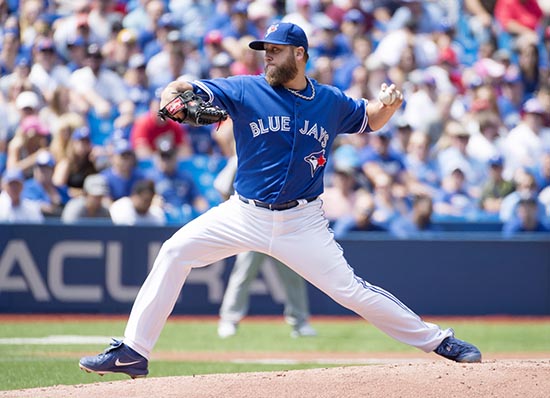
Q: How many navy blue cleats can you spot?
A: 2